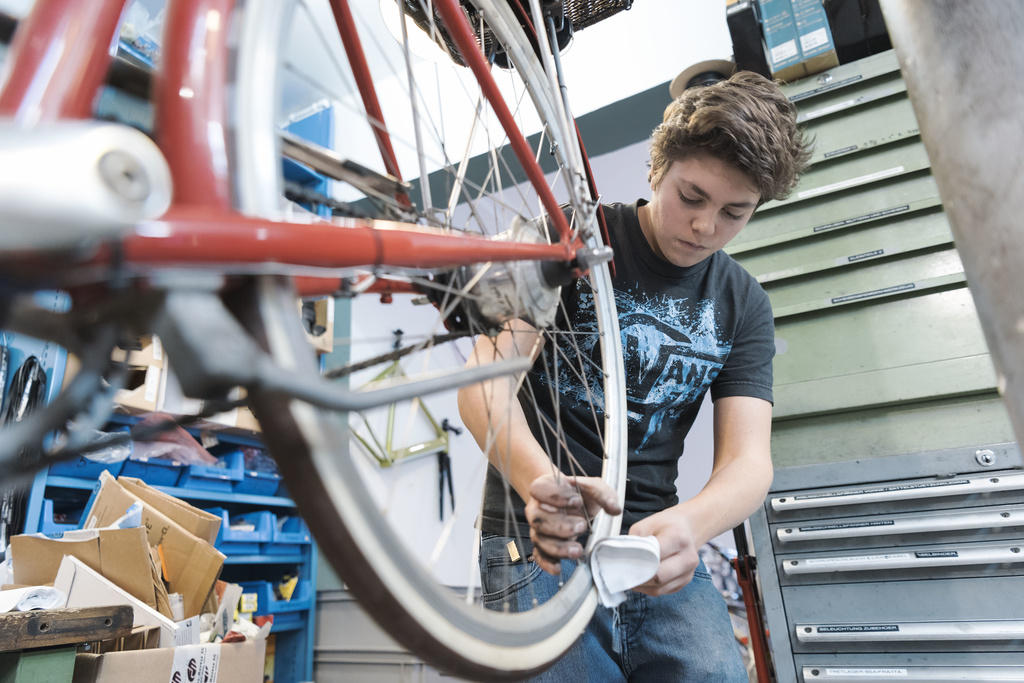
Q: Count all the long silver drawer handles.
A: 5